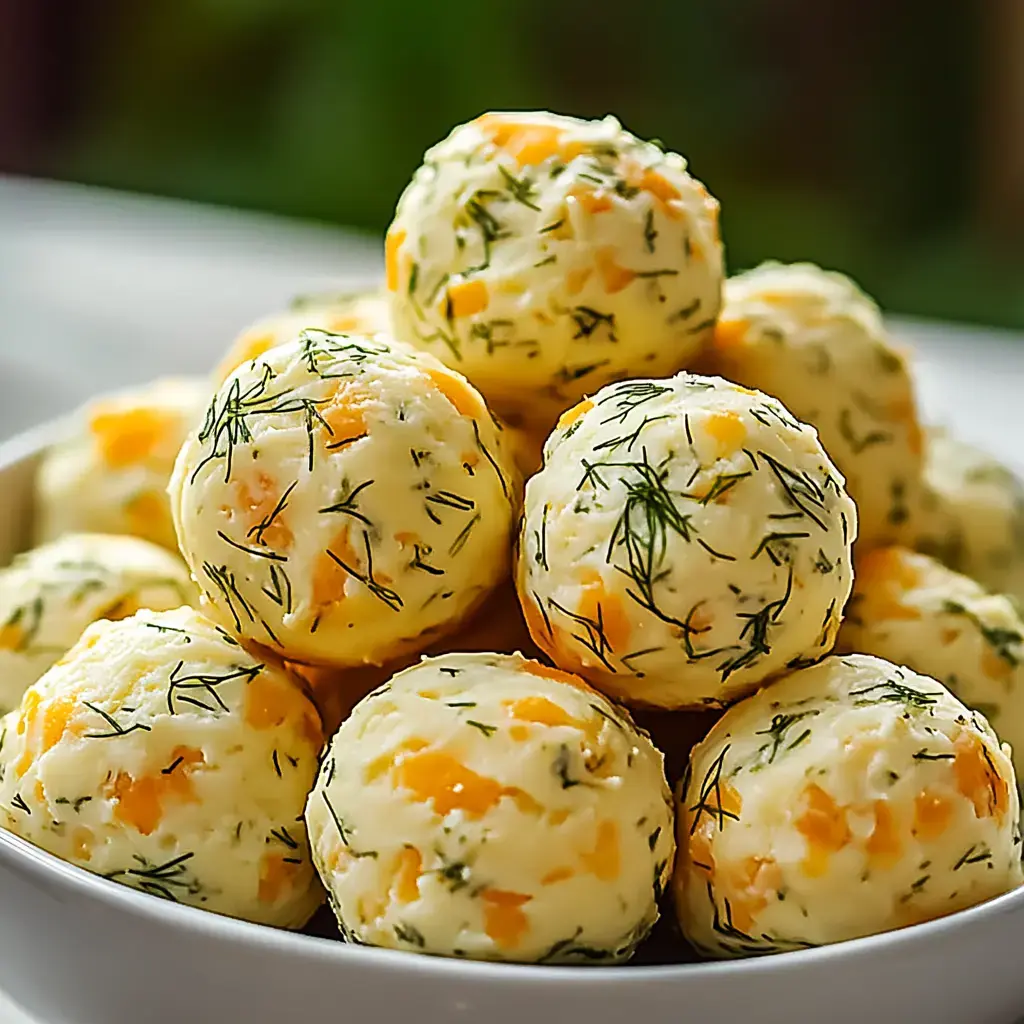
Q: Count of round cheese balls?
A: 12